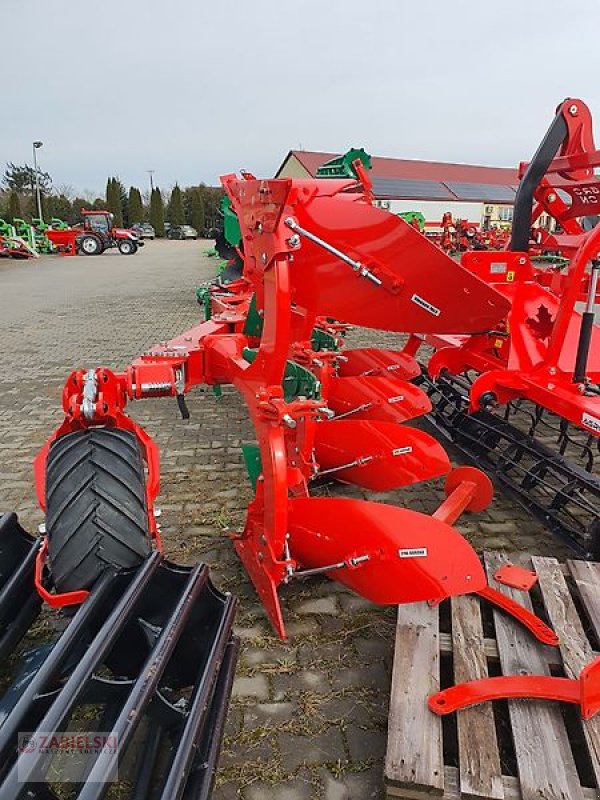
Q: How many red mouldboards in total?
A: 5